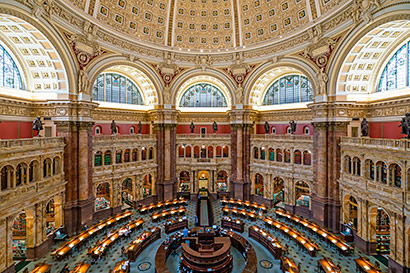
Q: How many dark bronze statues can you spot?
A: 9